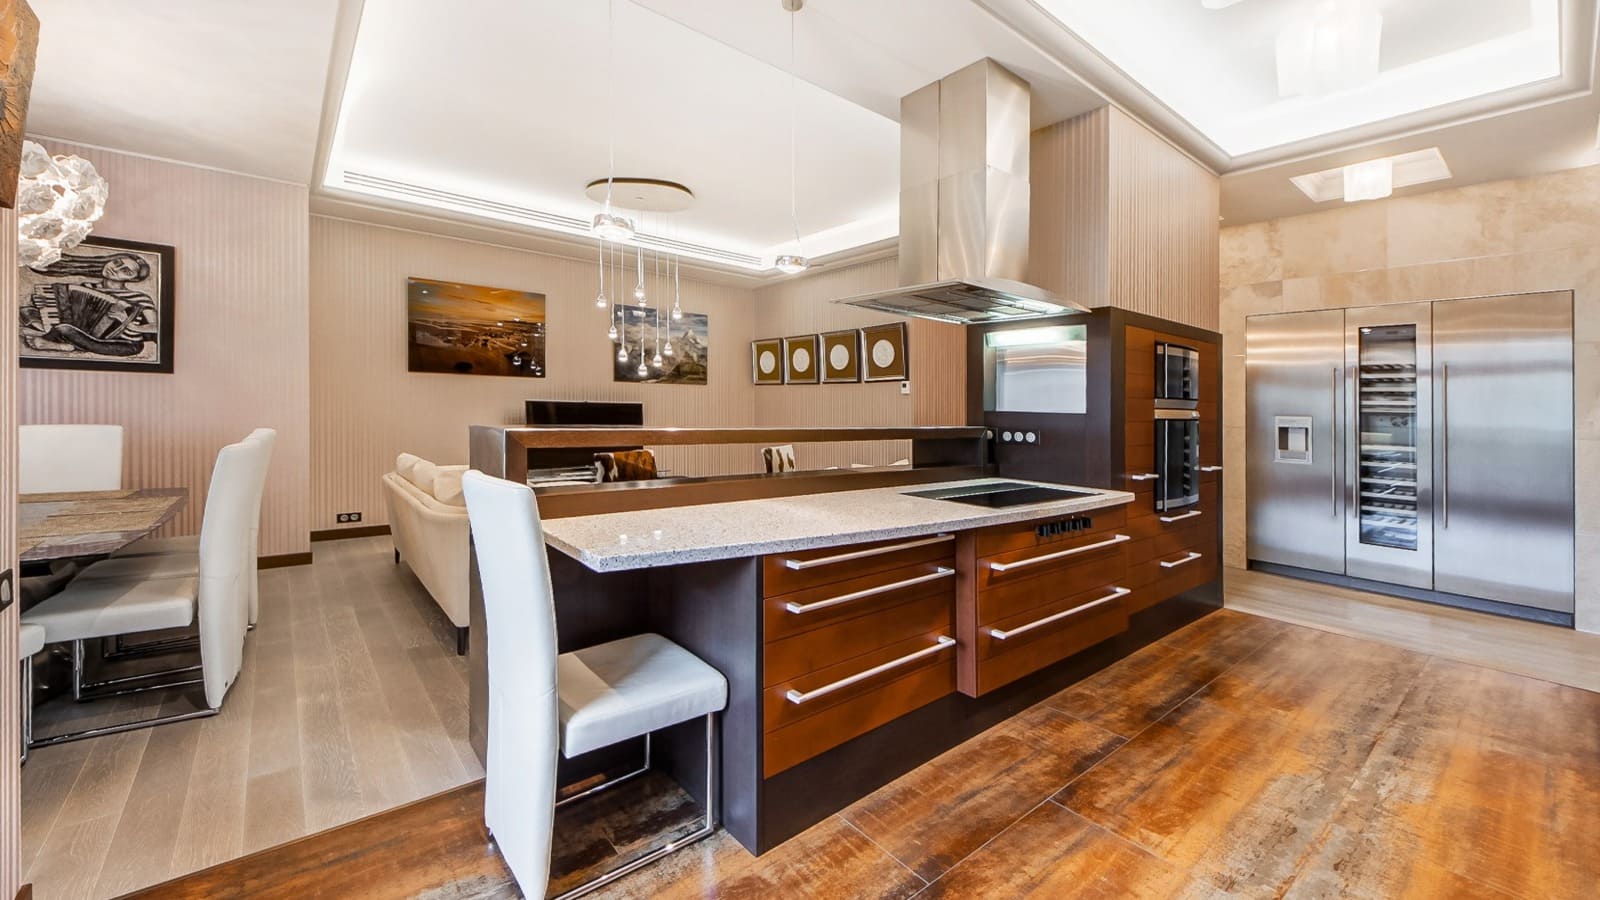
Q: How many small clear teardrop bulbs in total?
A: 9